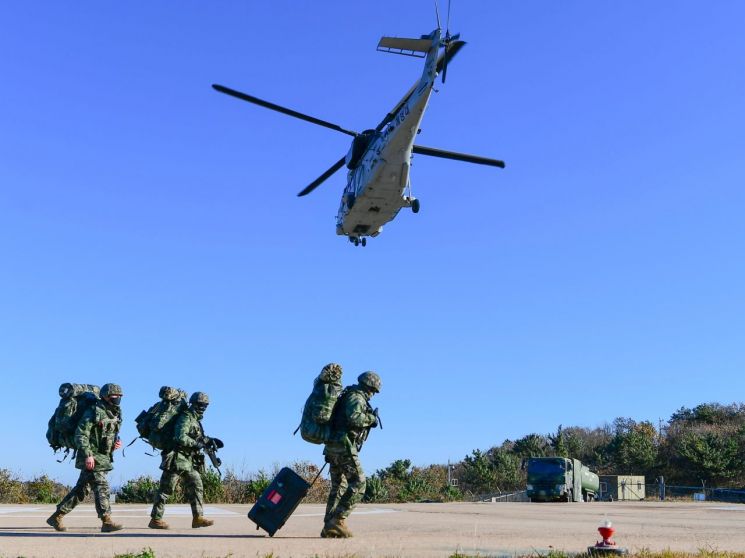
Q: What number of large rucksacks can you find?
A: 3